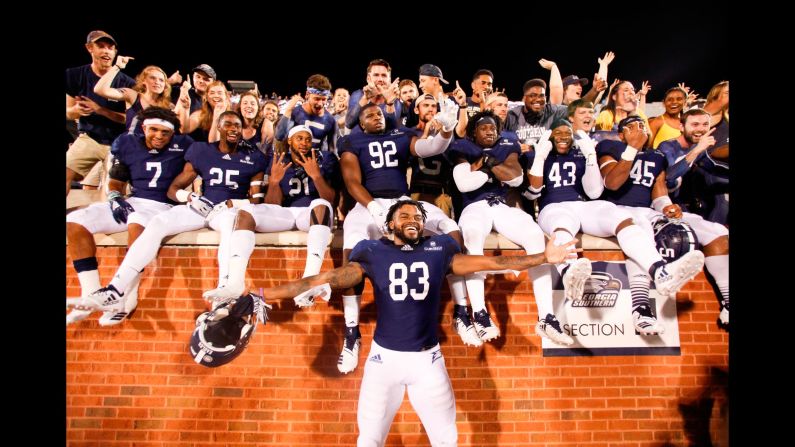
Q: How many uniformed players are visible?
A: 8